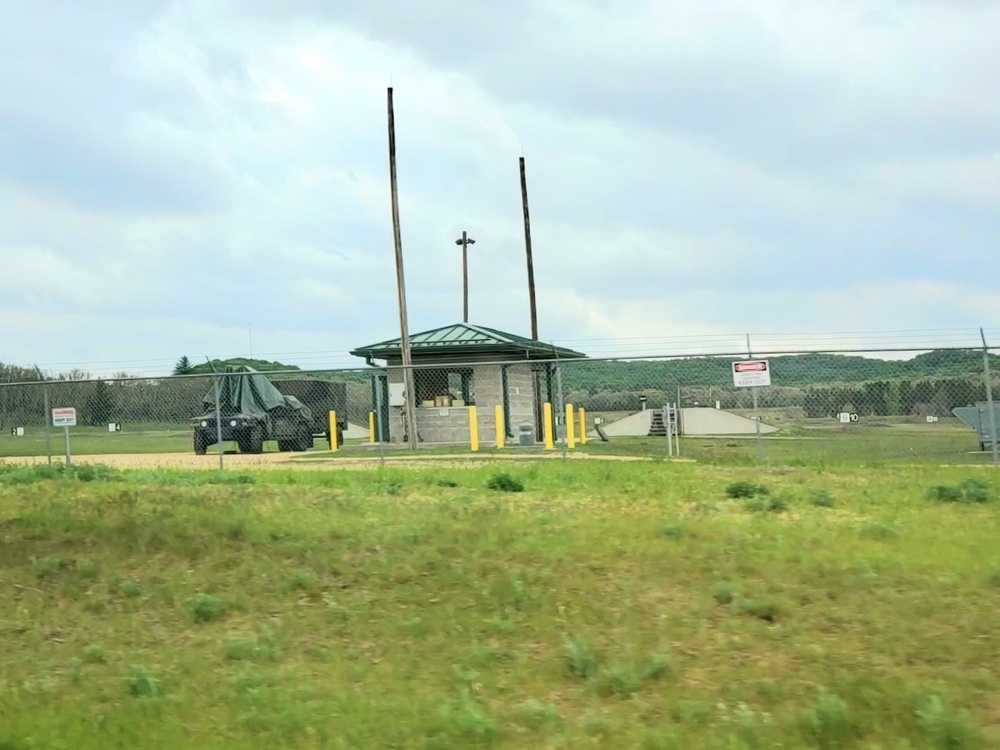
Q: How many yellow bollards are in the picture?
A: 7